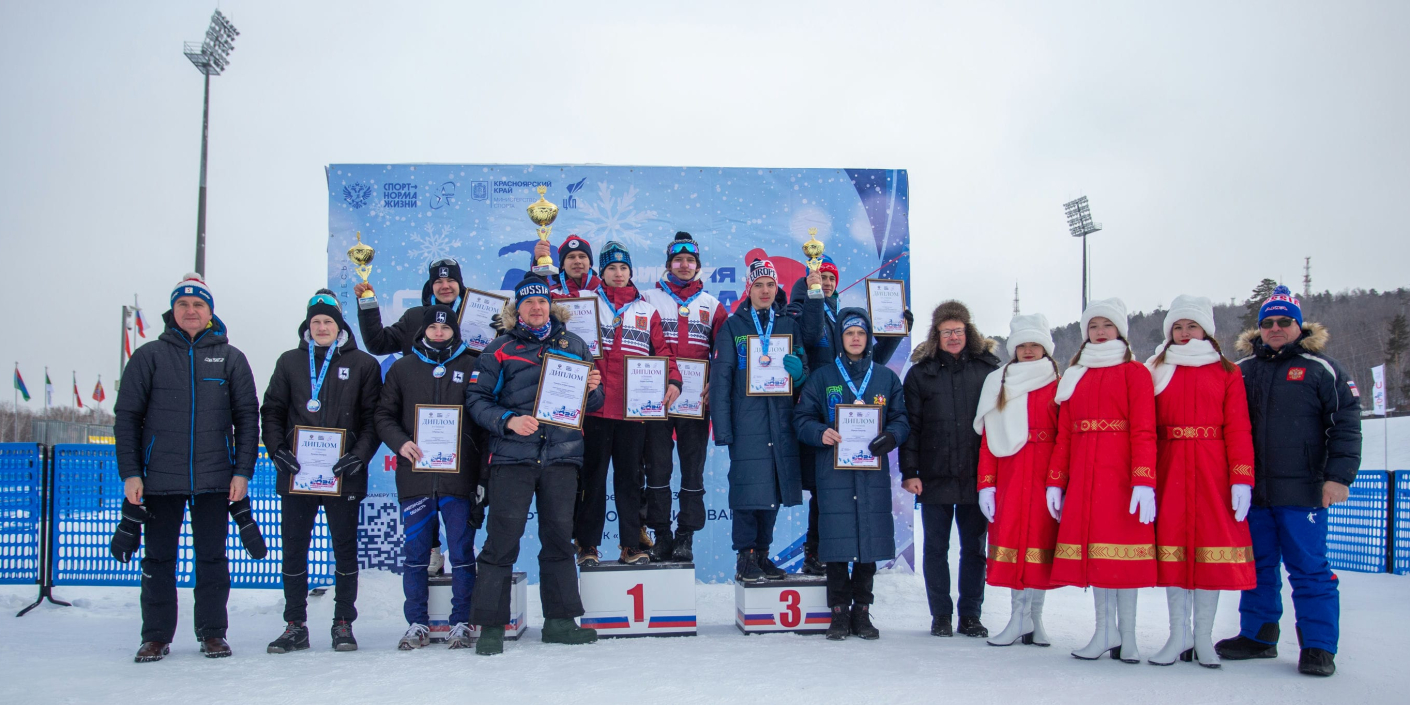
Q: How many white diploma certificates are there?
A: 10